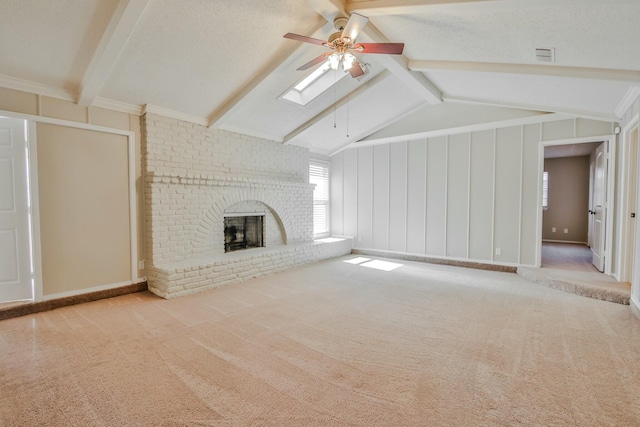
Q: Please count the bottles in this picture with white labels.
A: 0